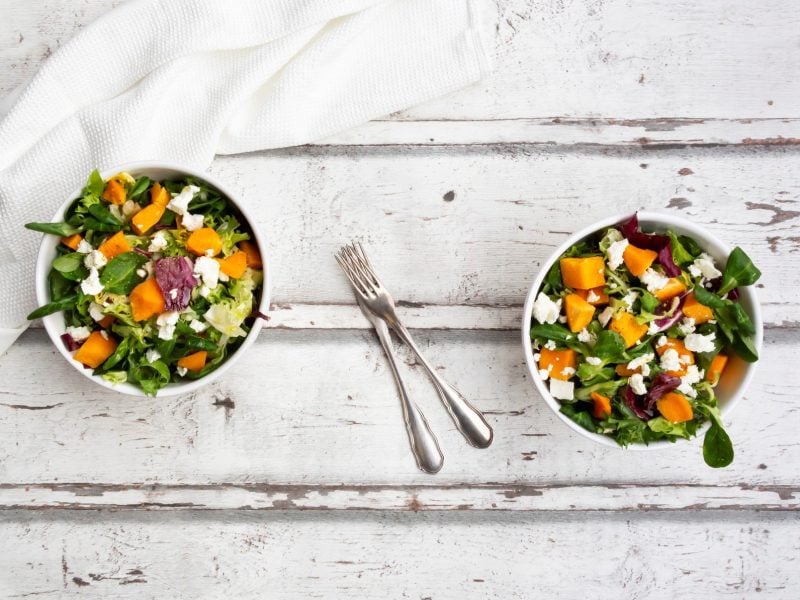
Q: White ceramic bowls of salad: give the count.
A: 2